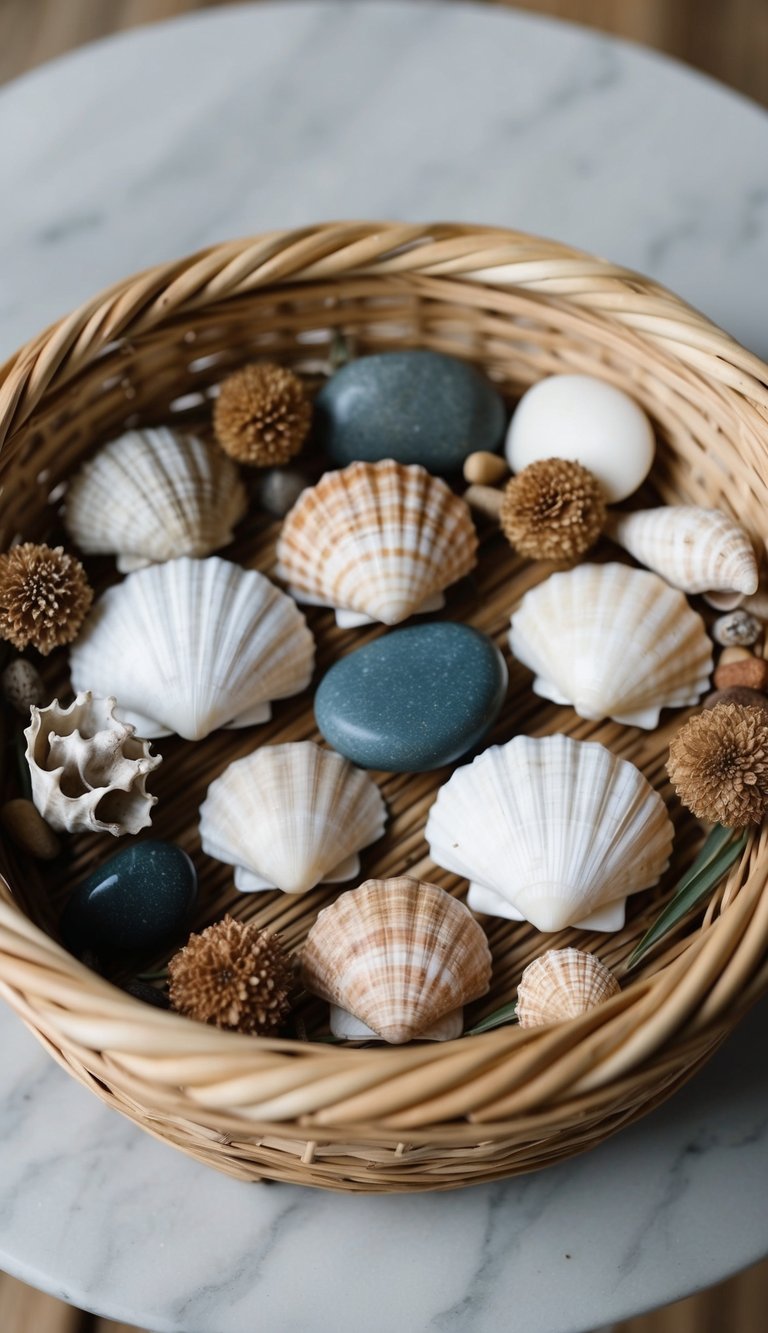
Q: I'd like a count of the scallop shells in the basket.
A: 8